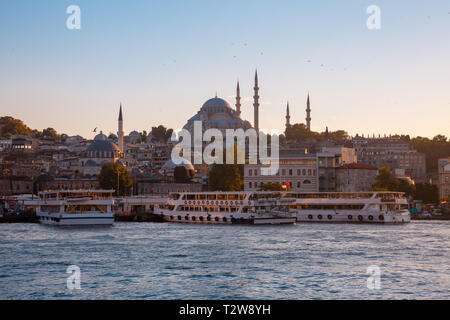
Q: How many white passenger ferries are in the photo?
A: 3